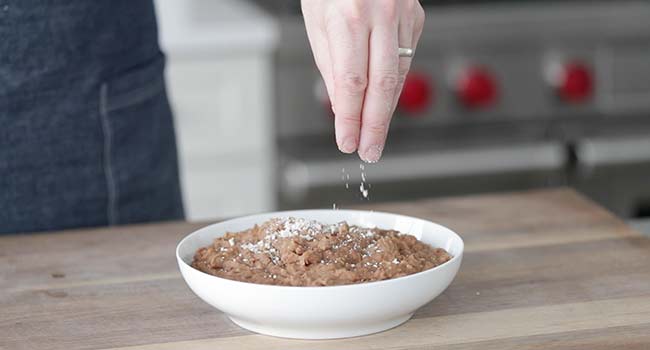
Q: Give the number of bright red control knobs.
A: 3